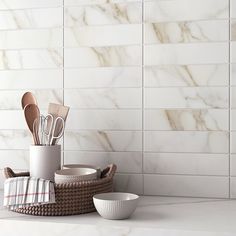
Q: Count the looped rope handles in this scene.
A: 2